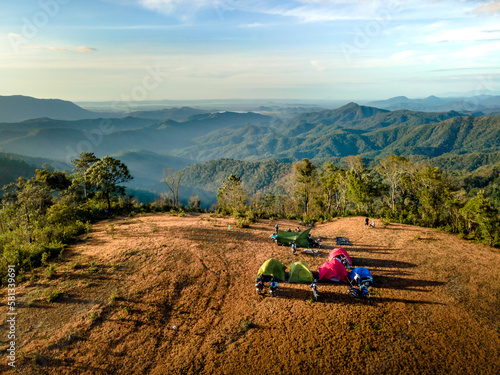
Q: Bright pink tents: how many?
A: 2